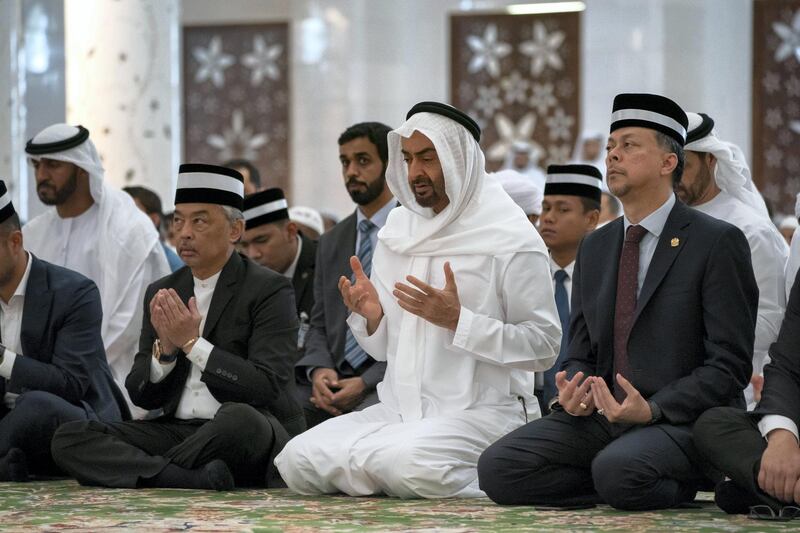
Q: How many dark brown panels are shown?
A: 3